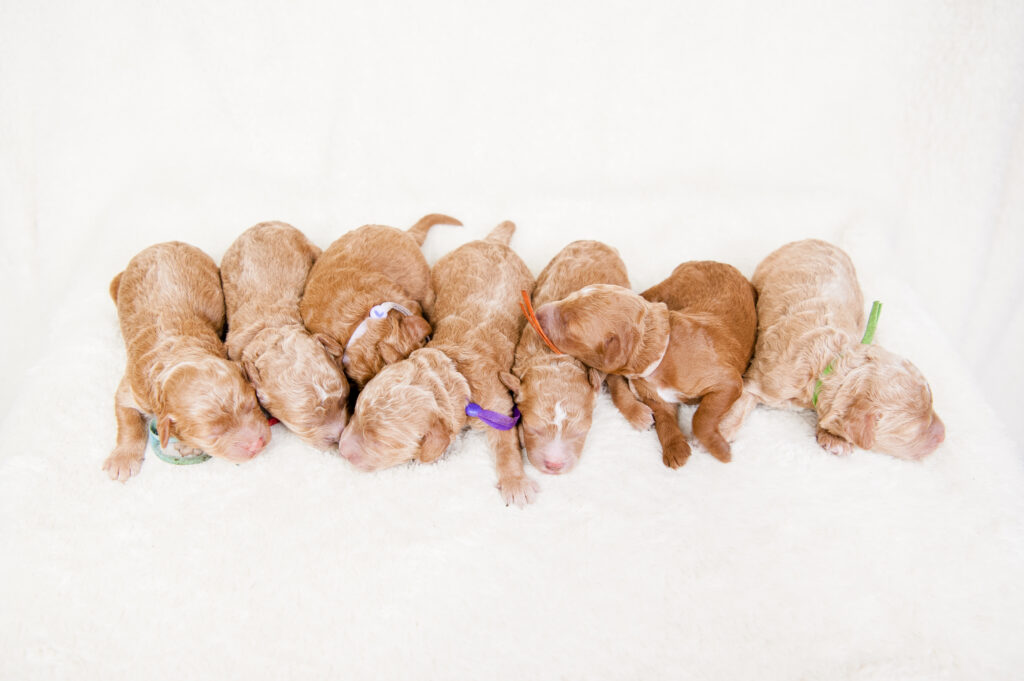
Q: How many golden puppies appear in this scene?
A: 7